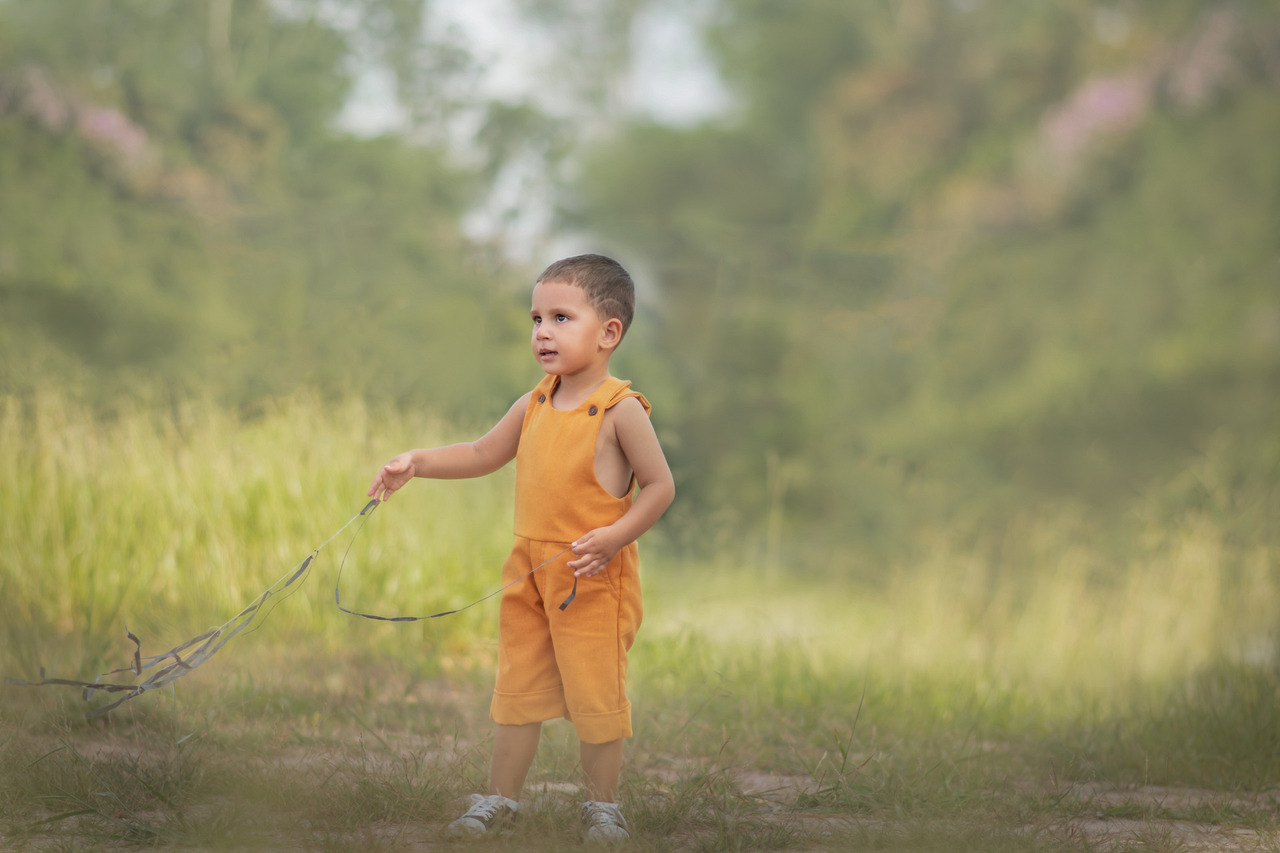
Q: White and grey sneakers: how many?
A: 2